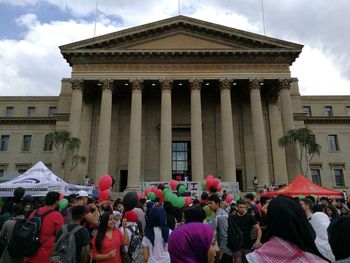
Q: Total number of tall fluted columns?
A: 8